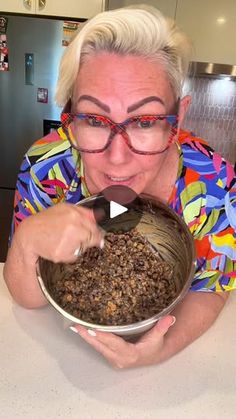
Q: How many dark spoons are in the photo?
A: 0